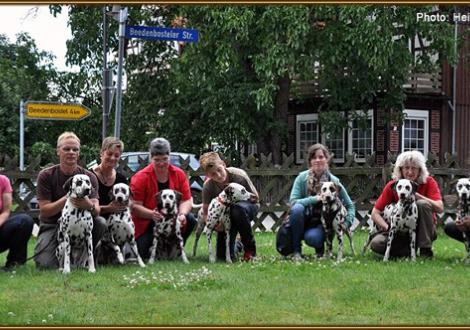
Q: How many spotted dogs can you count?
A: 7